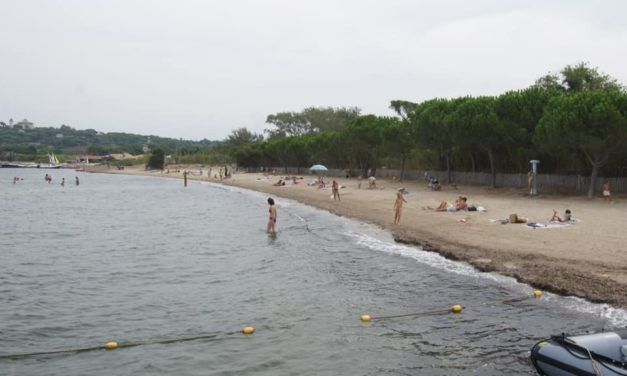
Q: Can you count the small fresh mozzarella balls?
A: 0